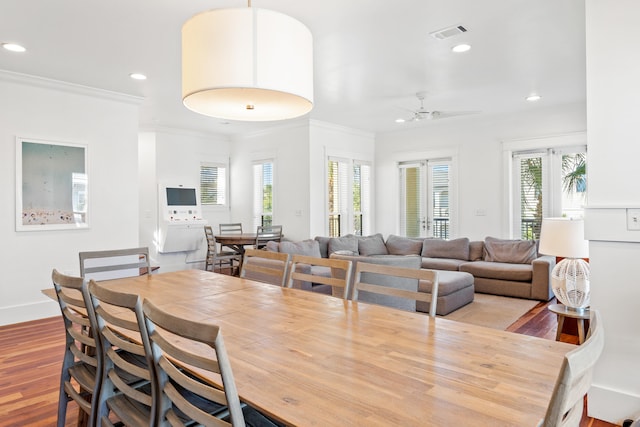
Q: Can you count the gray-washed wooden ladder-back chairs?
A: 11